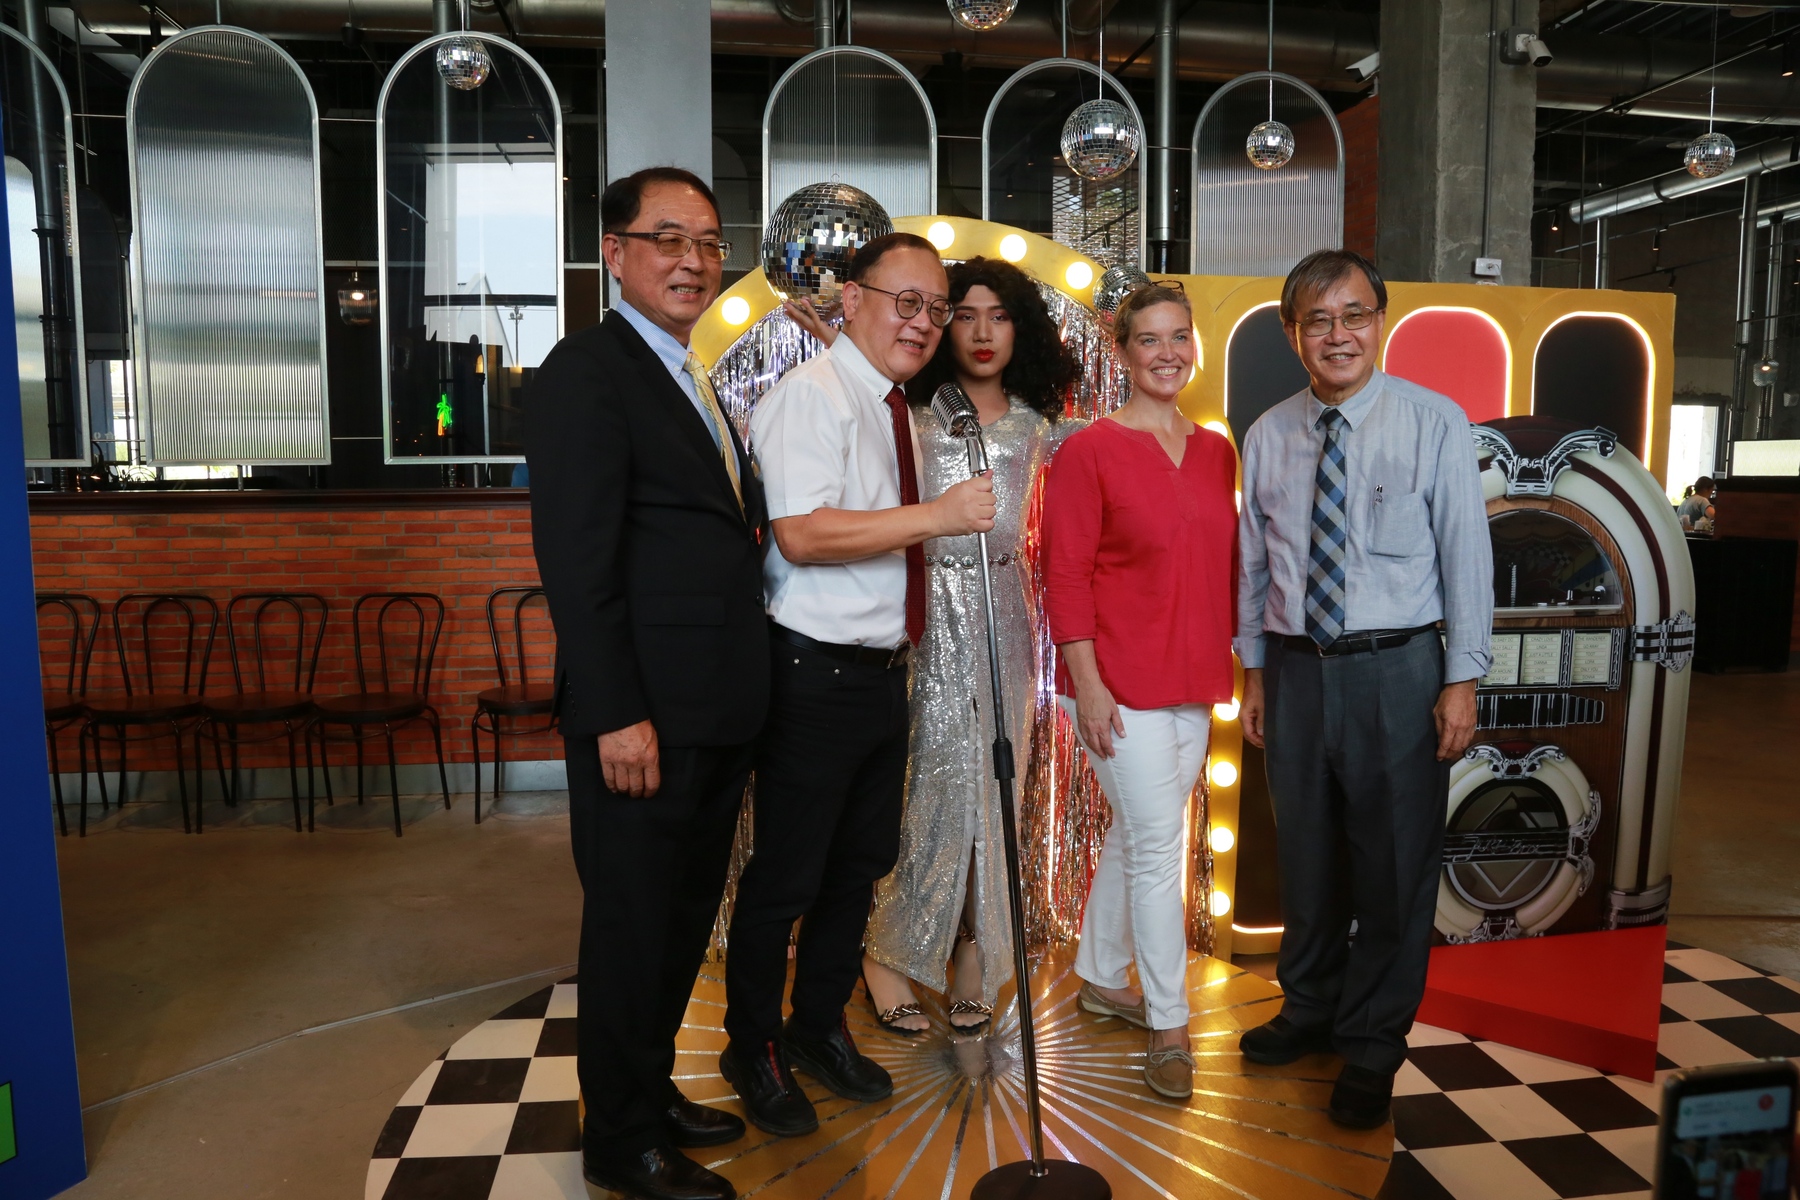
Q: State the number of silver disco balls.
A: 7